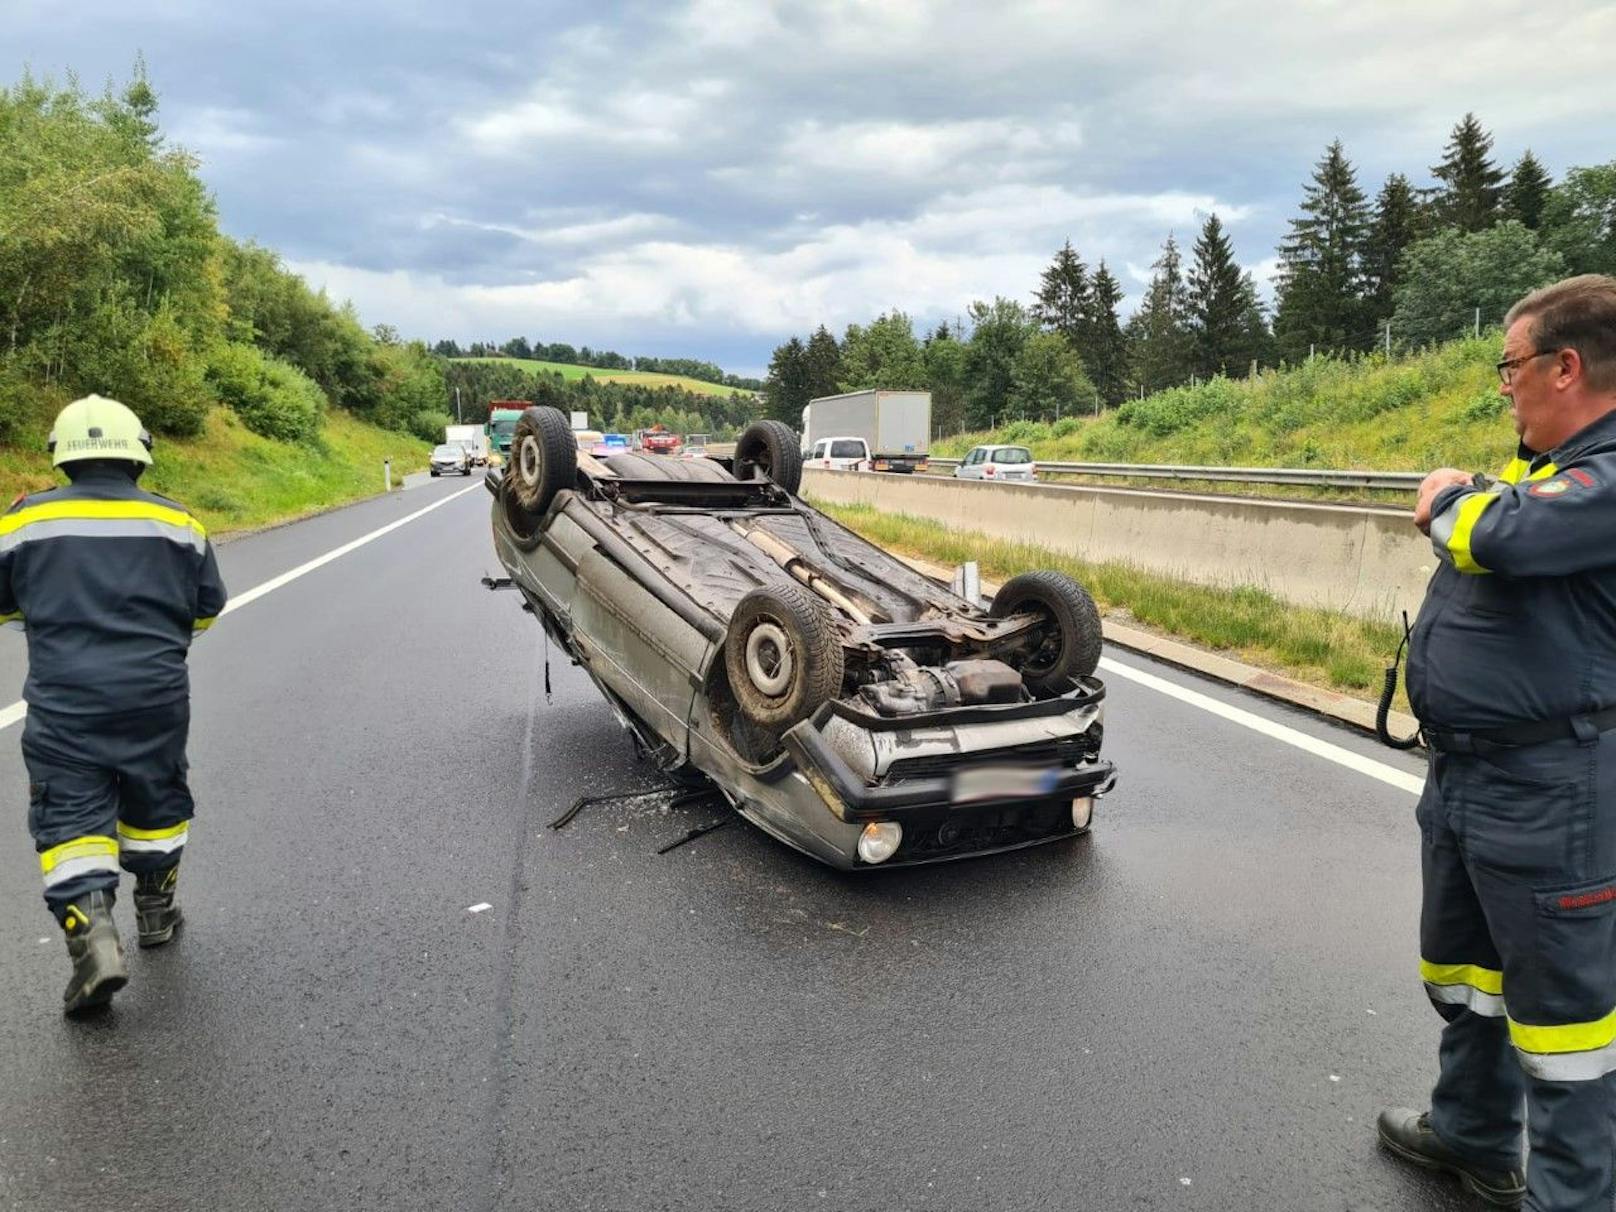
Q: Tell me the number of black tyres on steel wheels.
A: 4